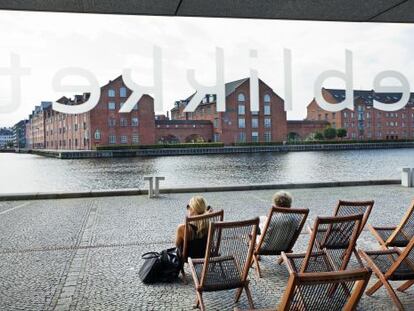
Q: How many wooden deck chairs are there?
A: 8